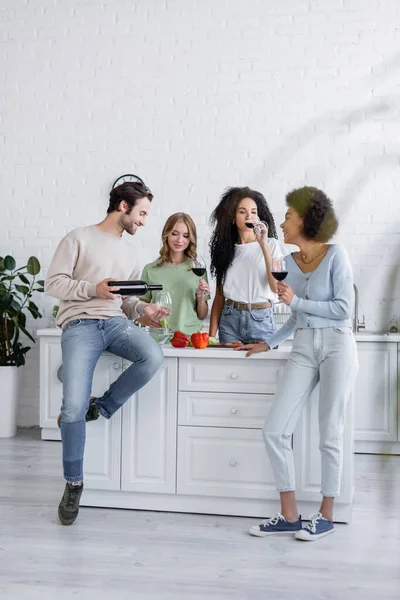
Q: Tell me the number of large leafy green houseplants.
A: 1